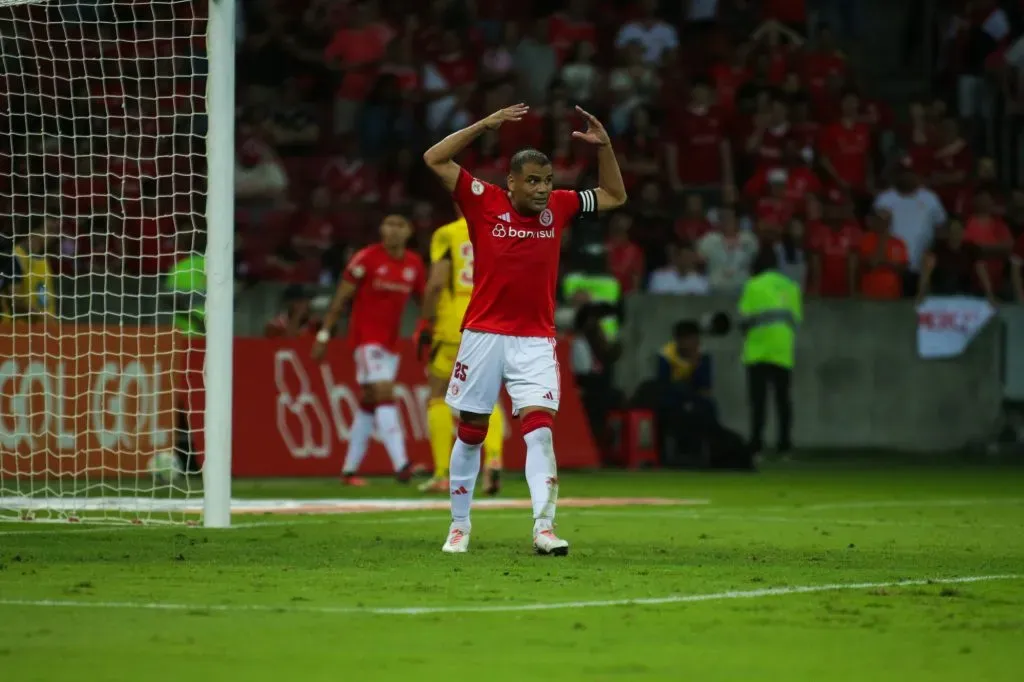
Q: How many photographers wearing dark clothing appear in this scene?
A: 2